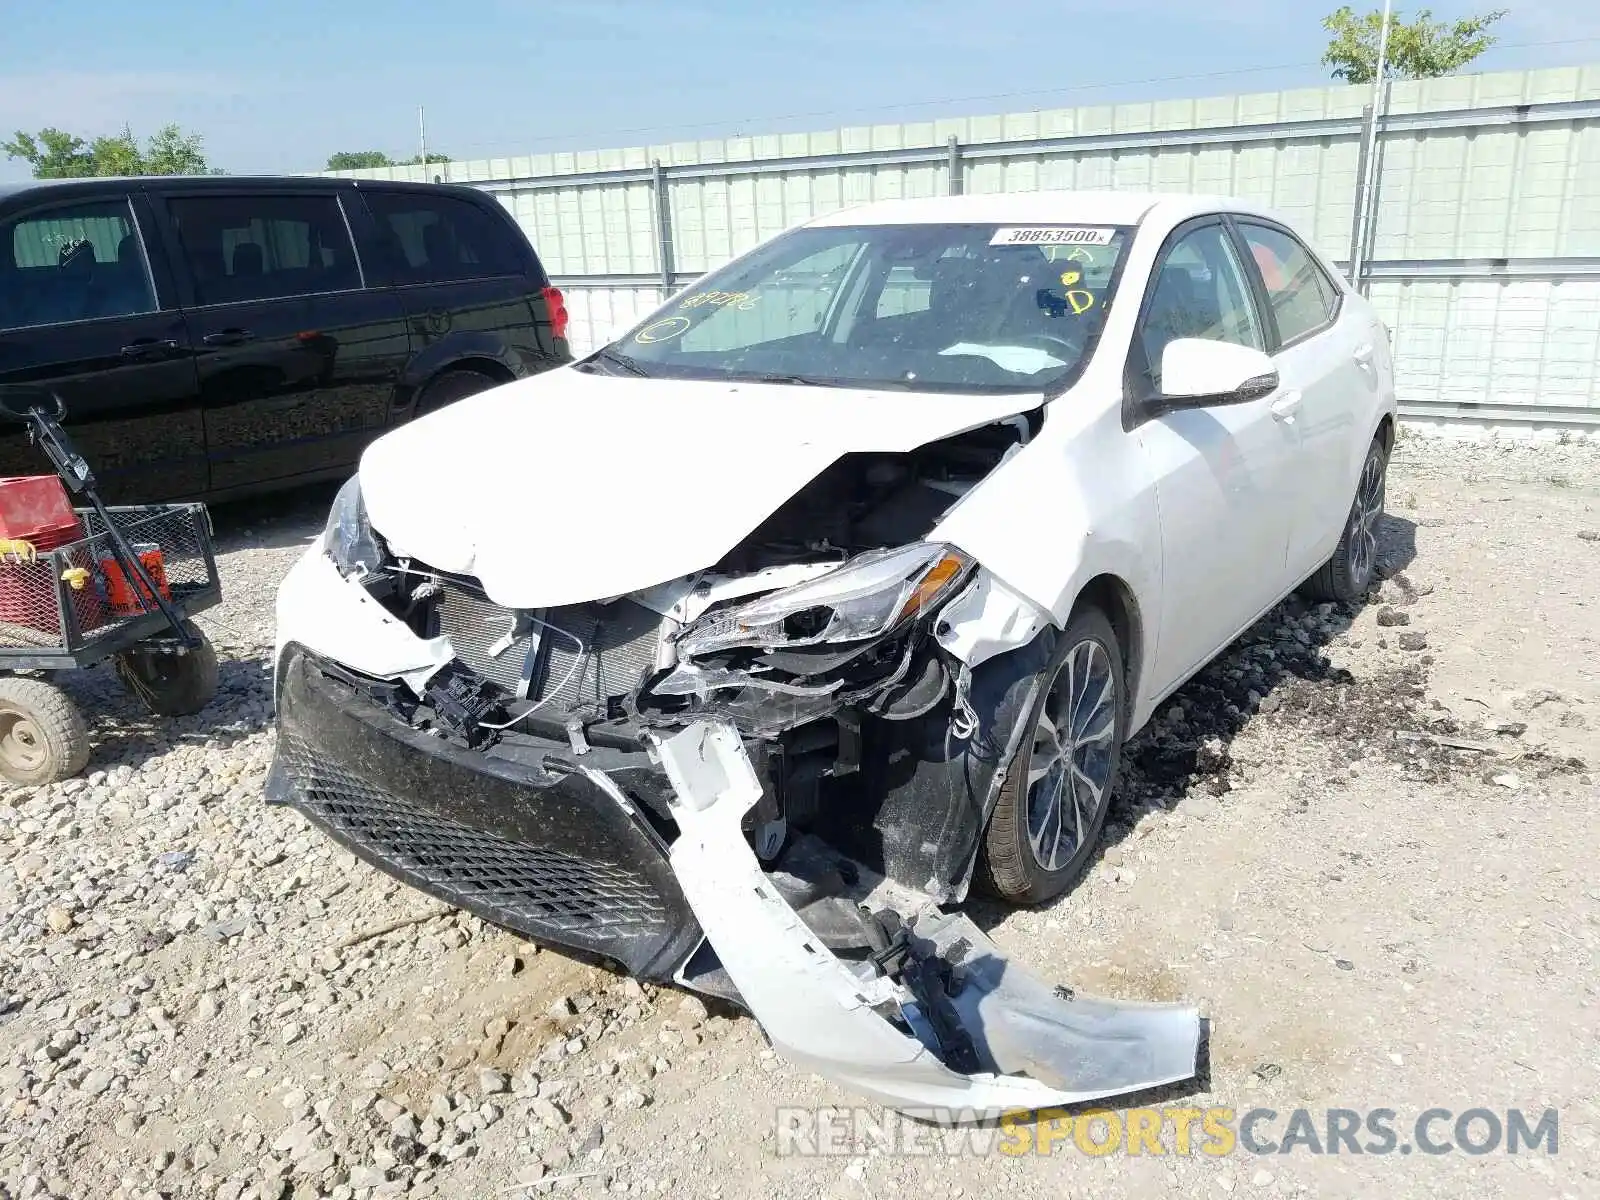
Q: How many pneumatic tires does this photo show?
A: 5